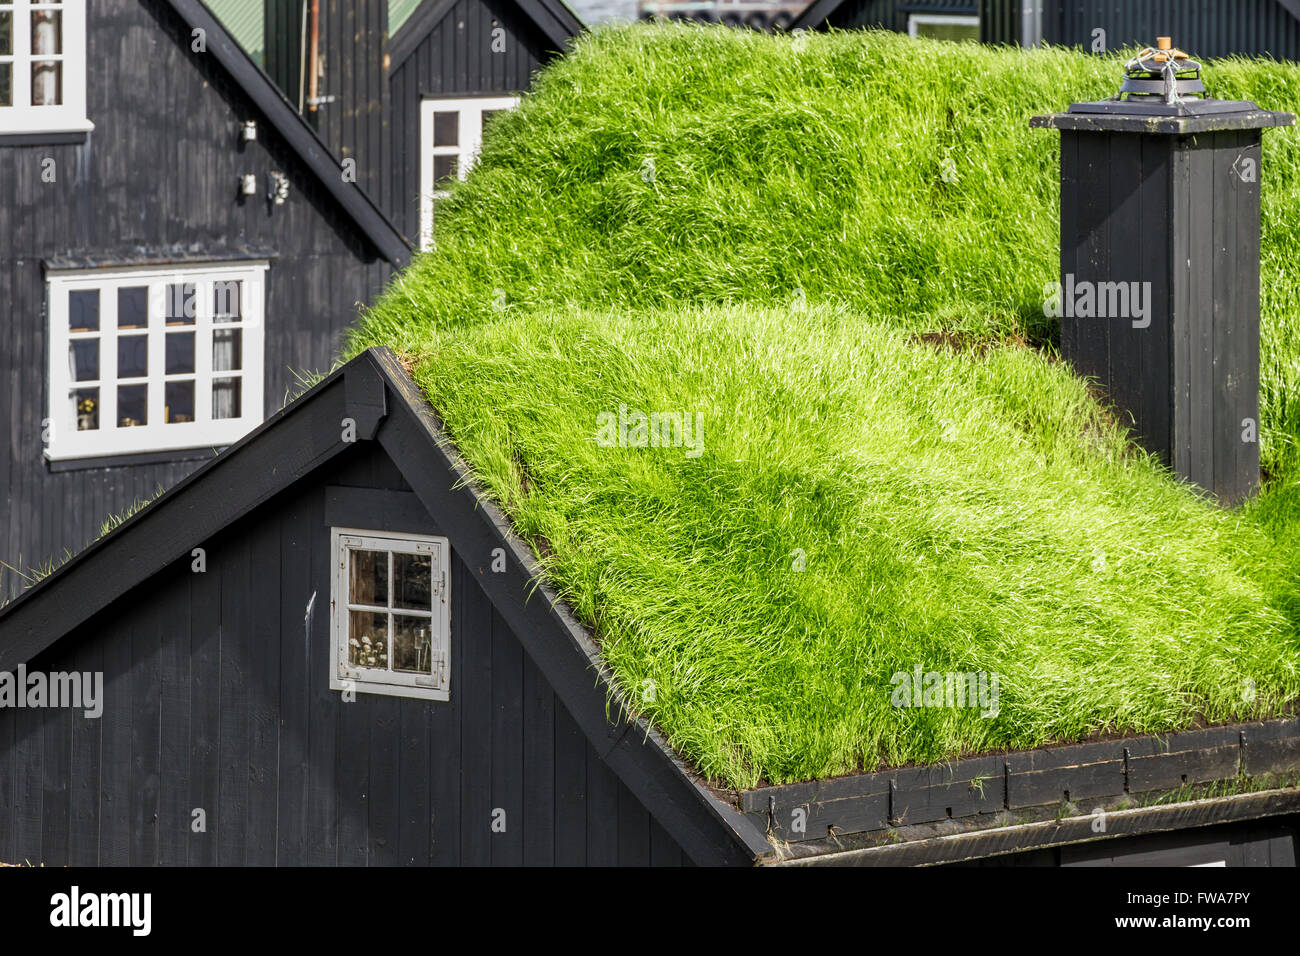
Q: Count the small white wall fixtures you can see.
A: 3